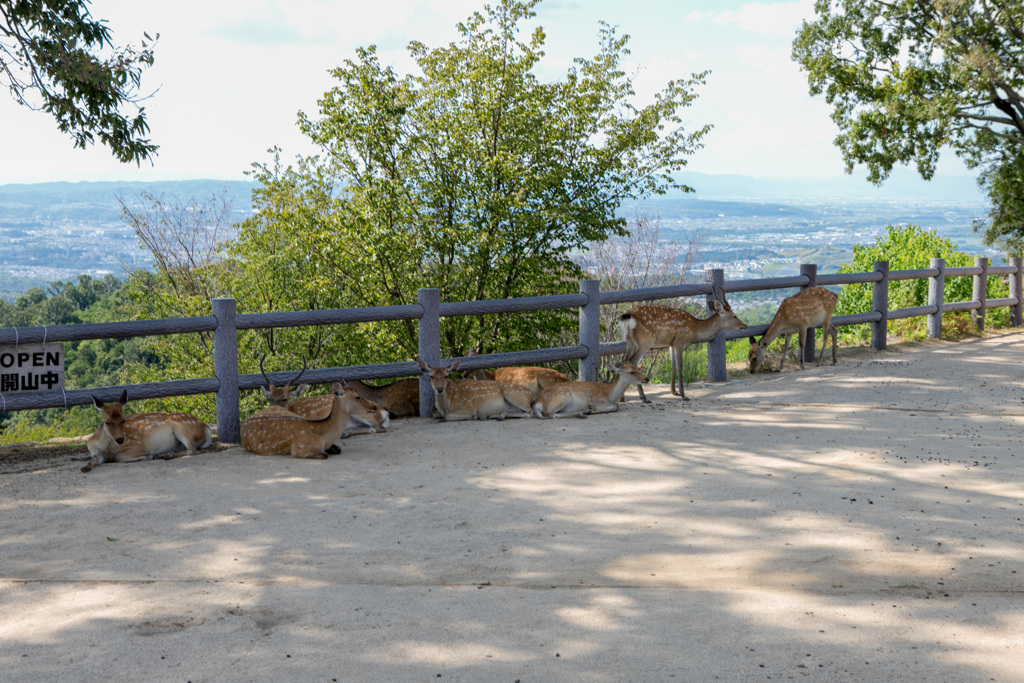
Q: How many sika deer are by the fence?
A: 9